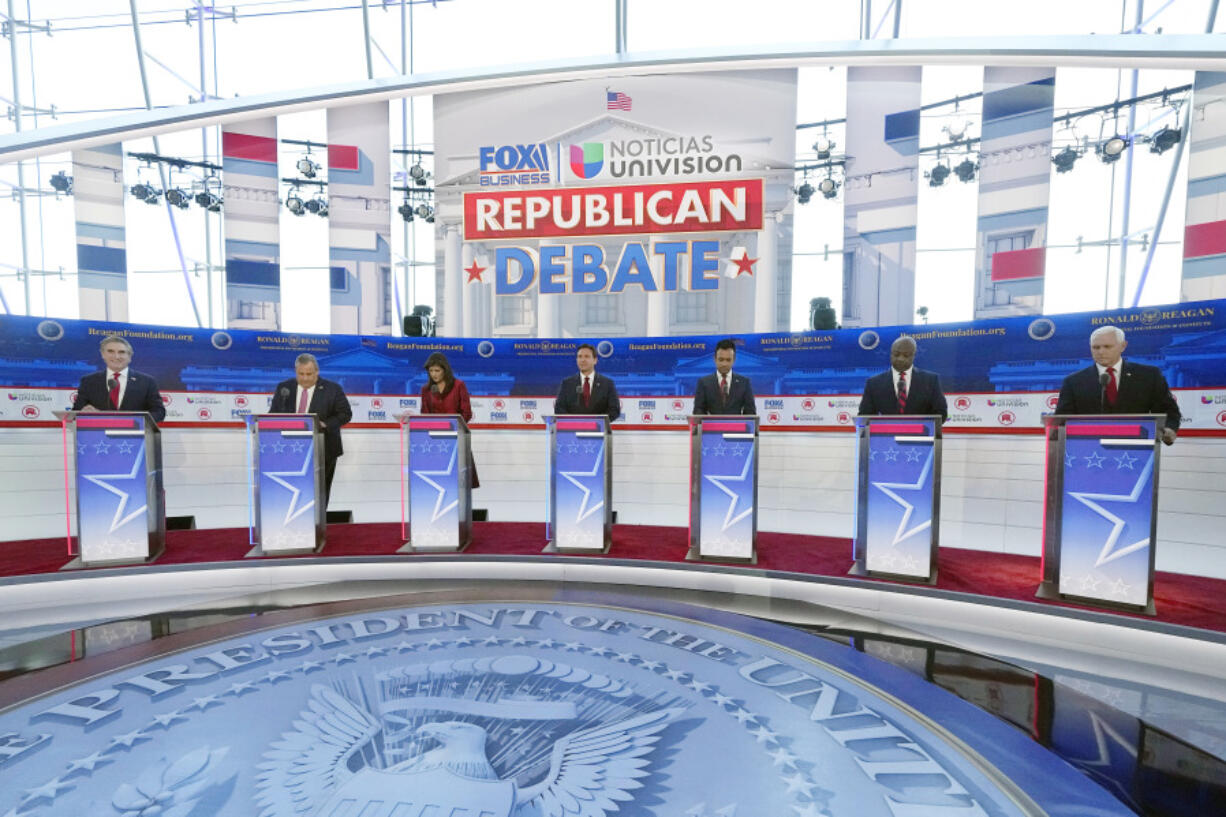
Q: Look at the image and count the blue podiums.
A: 7